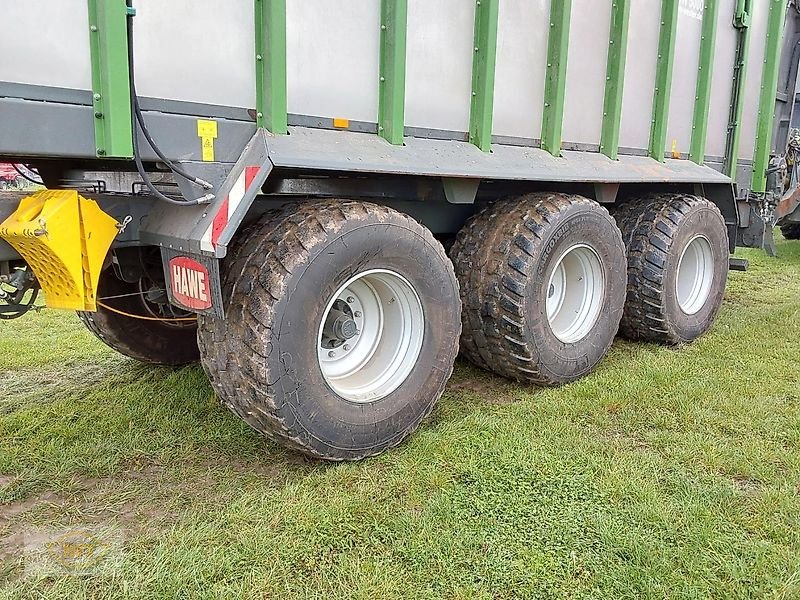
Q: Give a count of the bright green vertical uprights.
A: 10